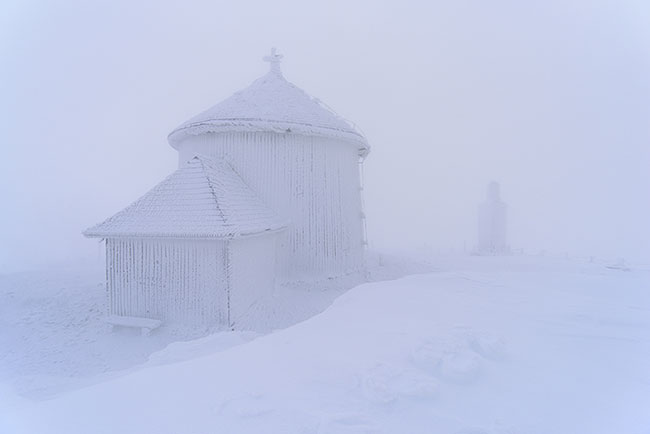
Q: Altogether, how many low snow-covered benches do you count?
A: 1